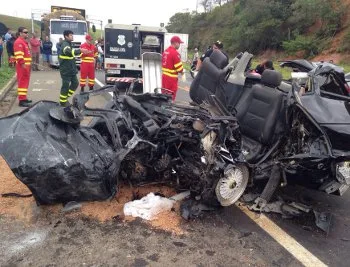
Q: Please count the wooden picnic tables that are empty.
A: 0